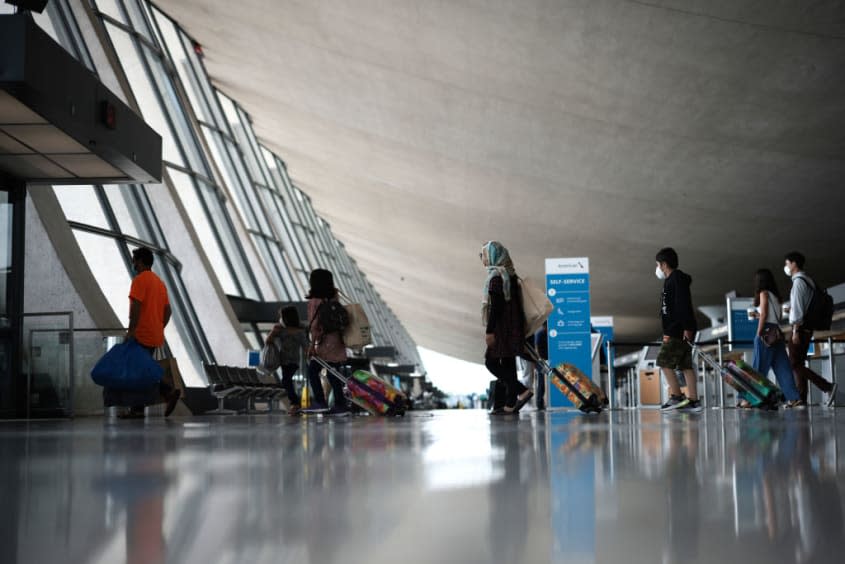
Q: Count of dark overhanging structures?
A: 1